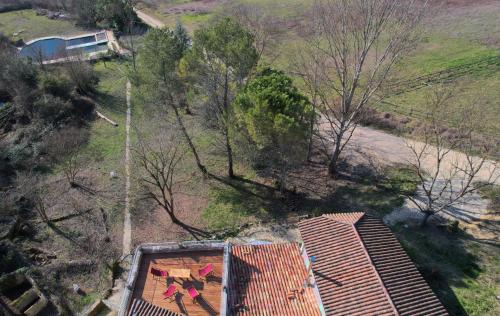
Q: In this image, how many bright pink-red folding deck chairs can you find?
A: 4